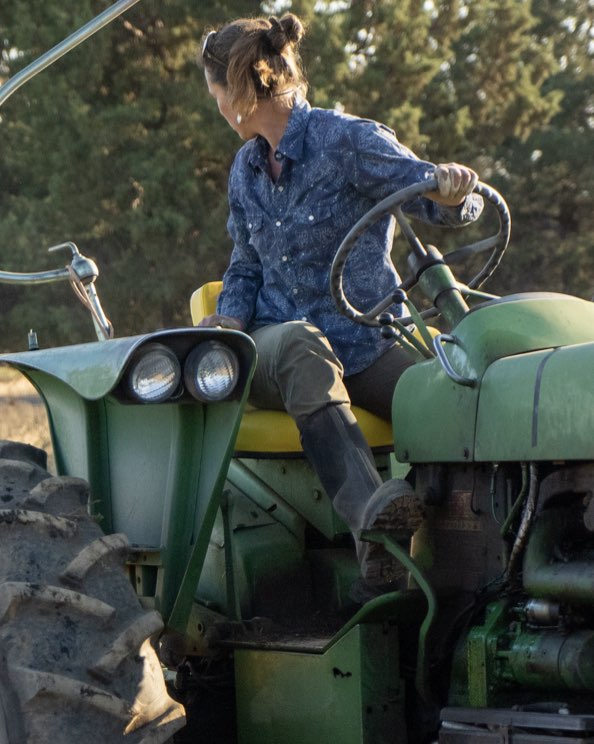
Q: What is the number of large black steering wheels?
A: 1